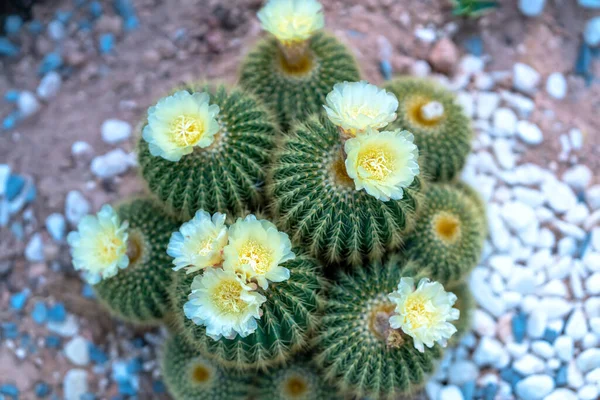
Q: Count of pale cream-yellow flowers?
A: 9